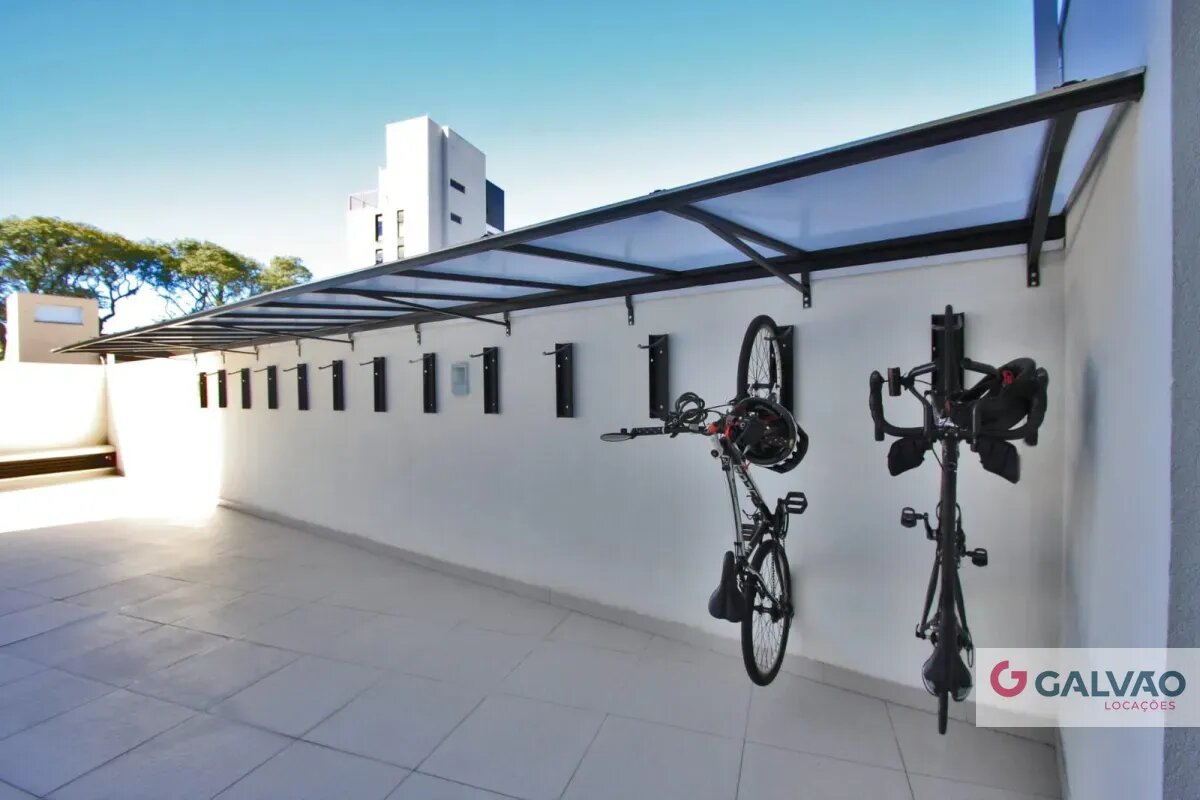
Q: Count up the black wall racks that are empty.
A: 11